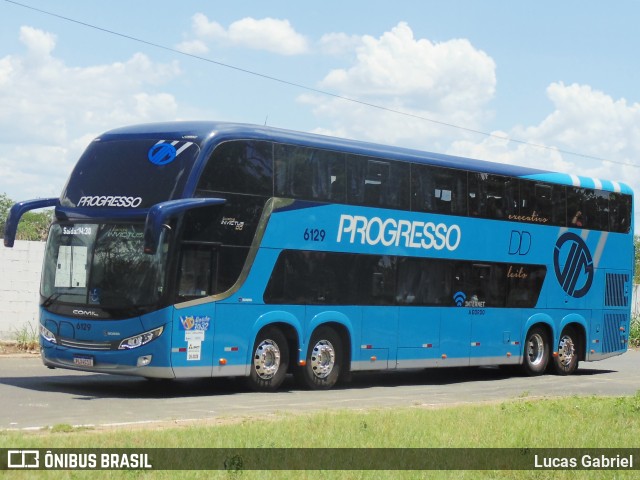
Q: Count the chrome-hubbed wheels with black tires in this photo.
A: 4